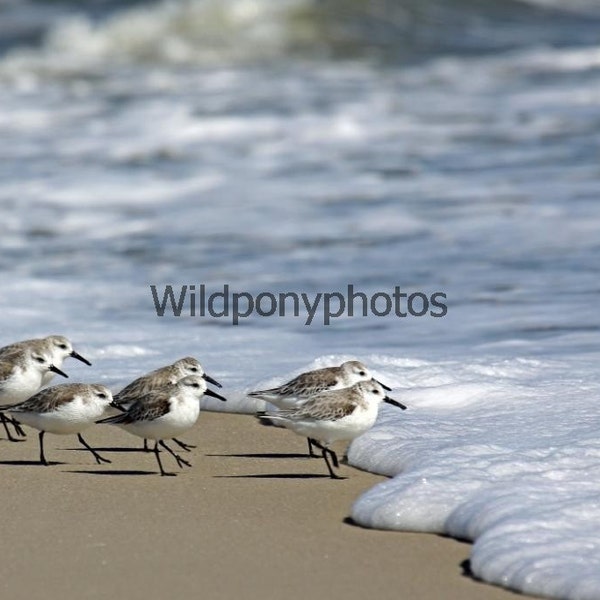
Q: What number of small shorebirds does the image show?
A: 7